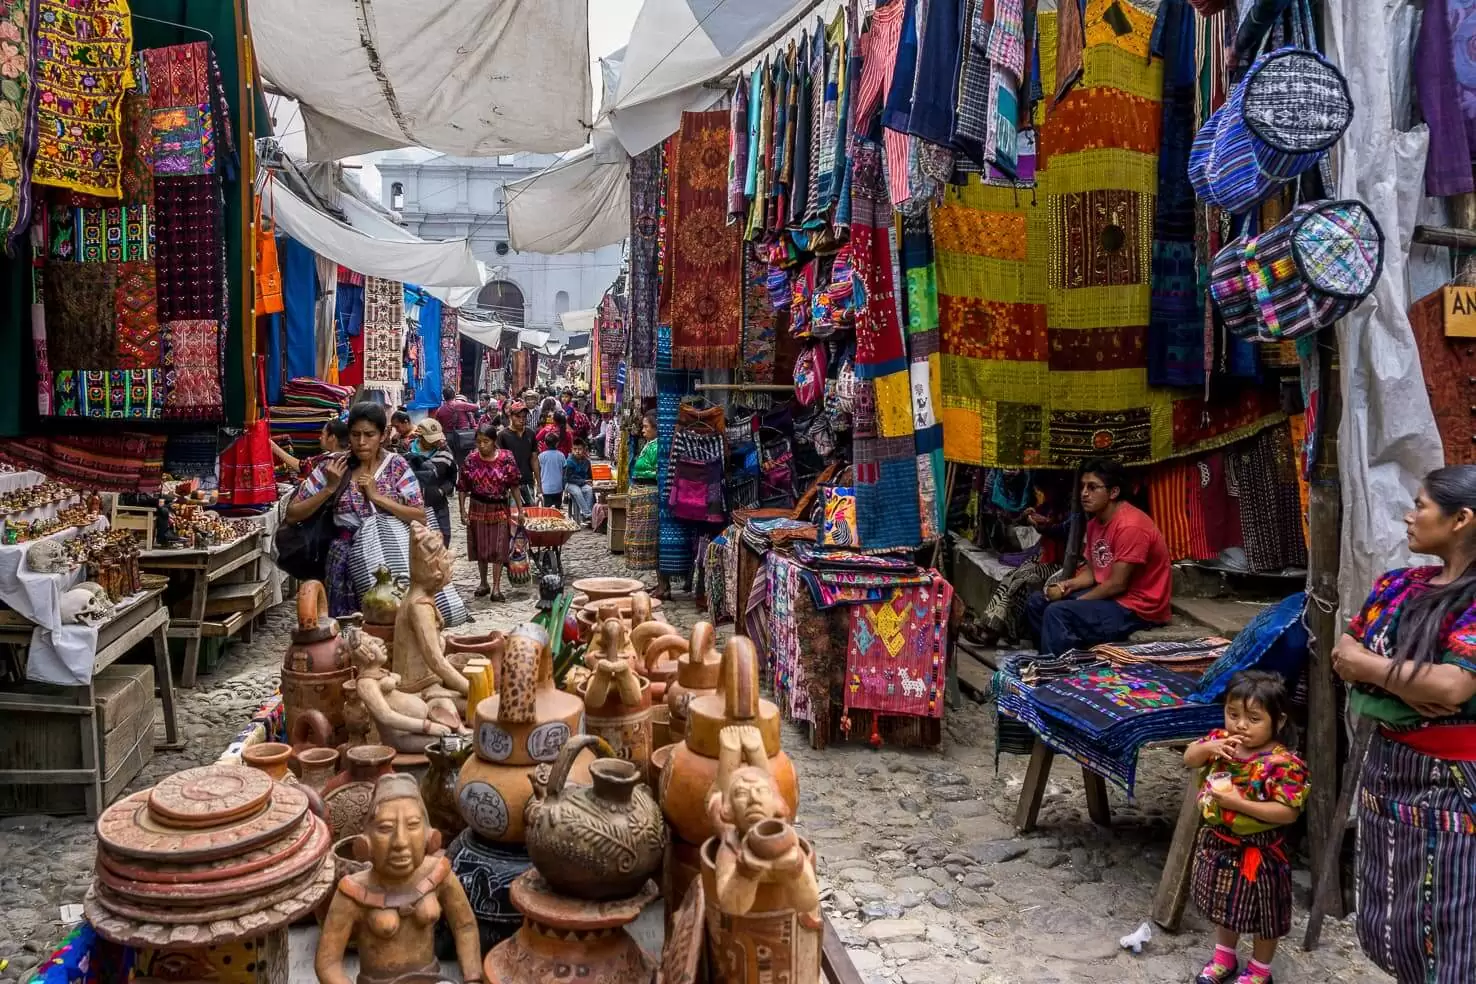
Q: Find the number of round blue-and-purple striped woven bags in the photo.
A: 2